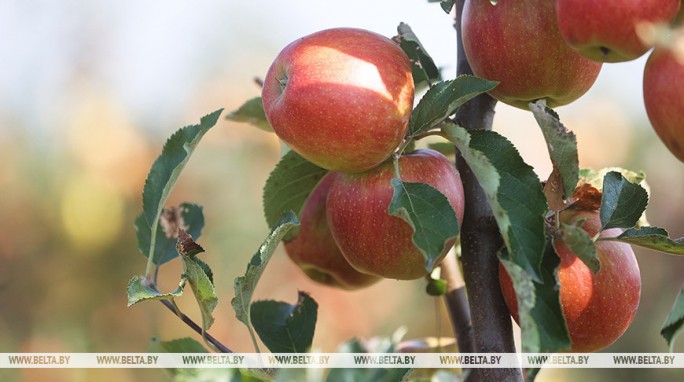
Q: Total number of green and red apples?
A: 7